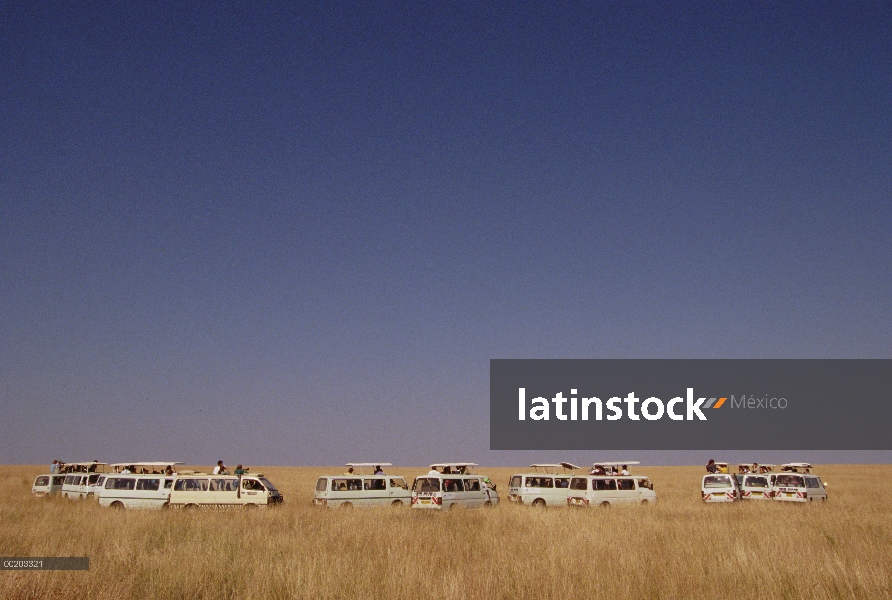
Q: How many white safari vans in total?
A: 11